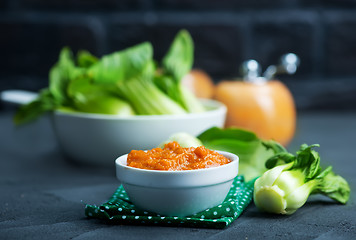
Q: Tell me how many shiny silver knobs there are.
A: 2